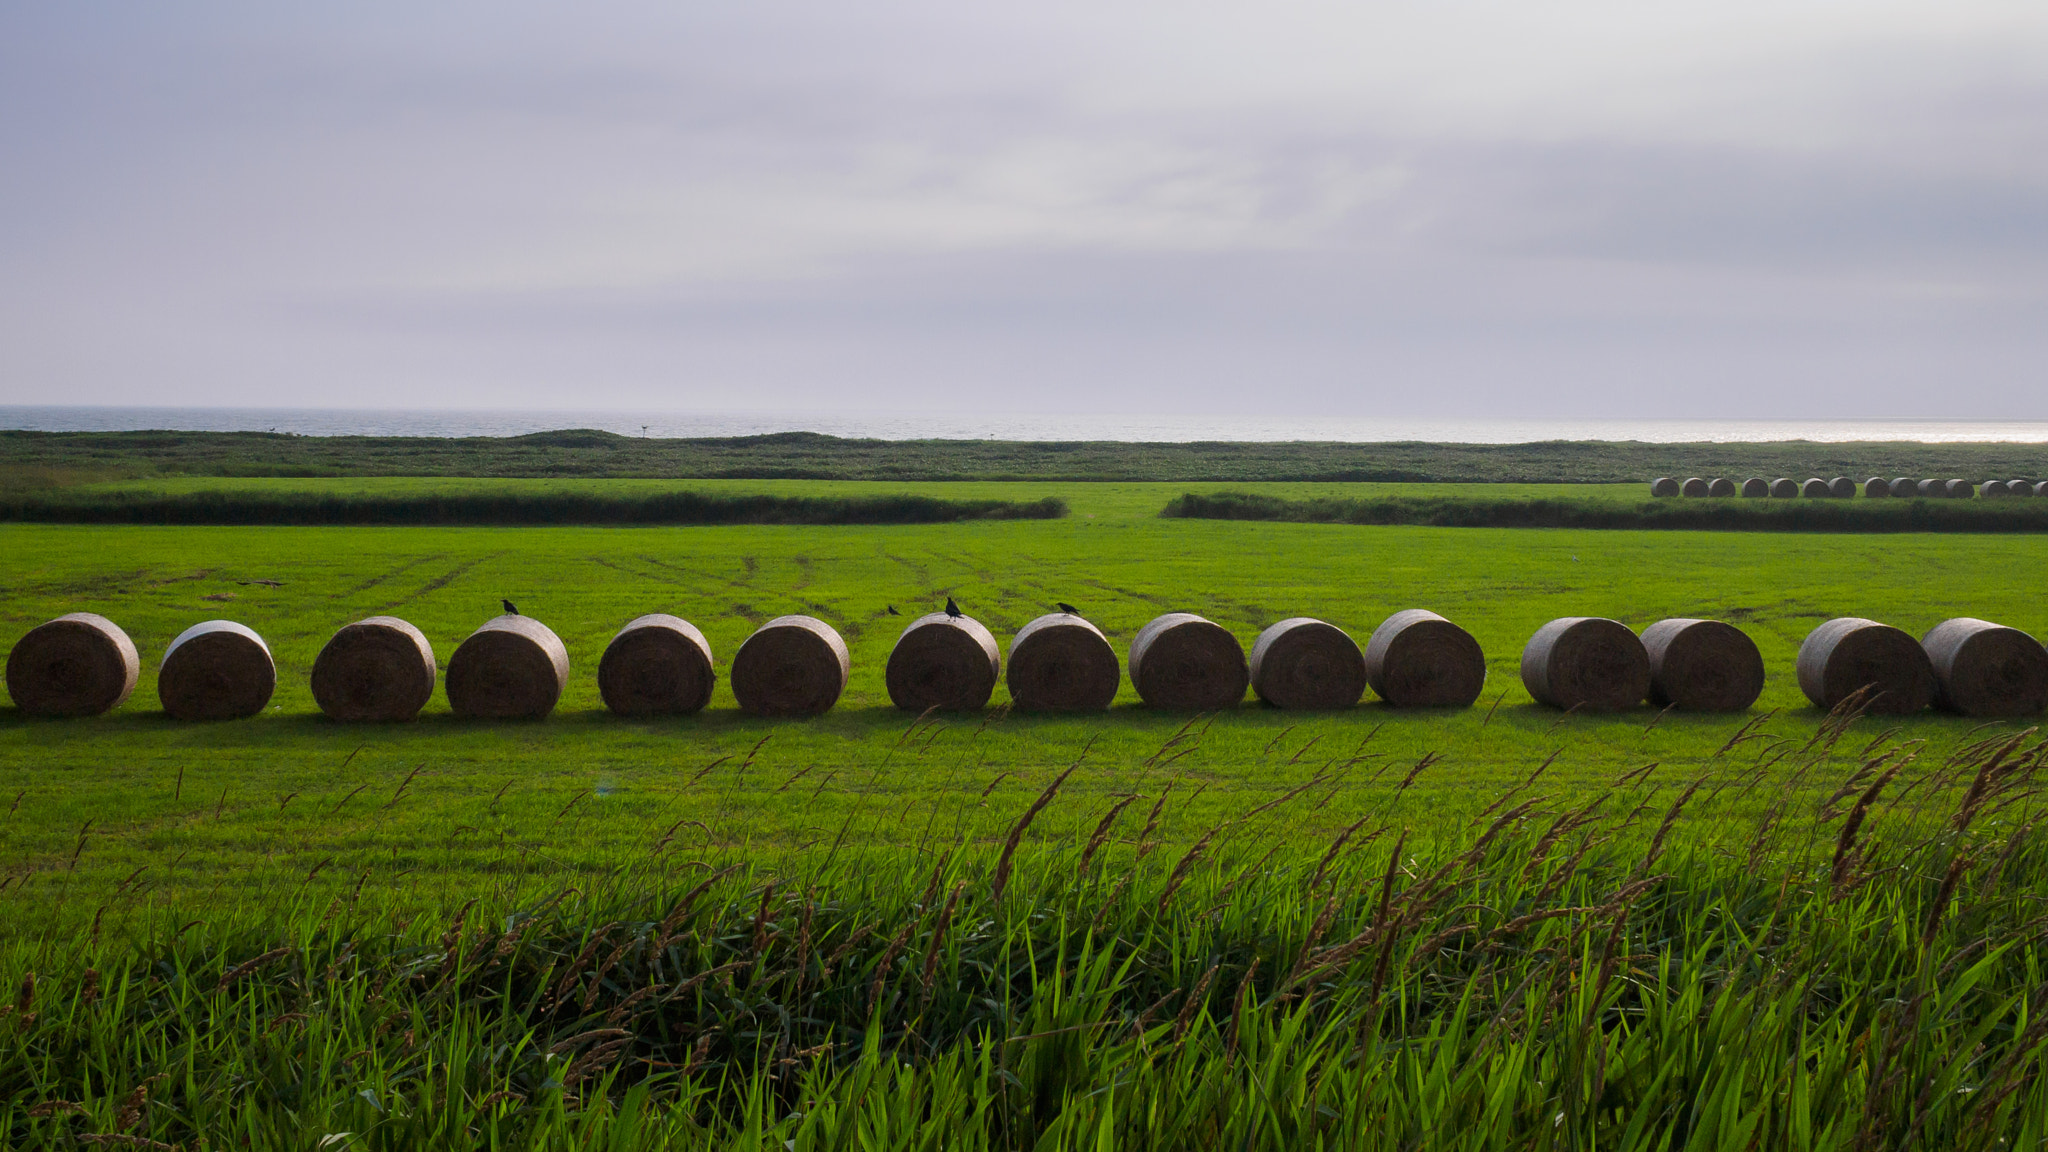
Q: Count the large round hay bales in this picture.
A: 15